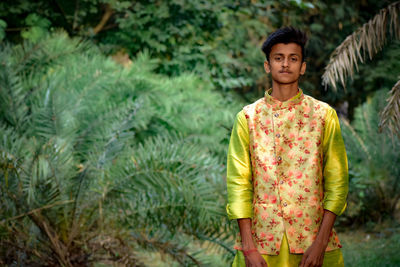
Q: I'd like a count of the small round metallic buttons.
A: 5